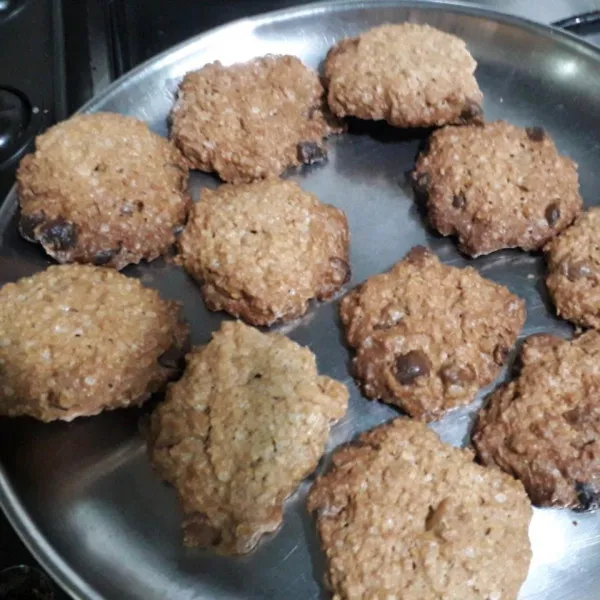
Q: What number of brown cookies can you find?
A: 11